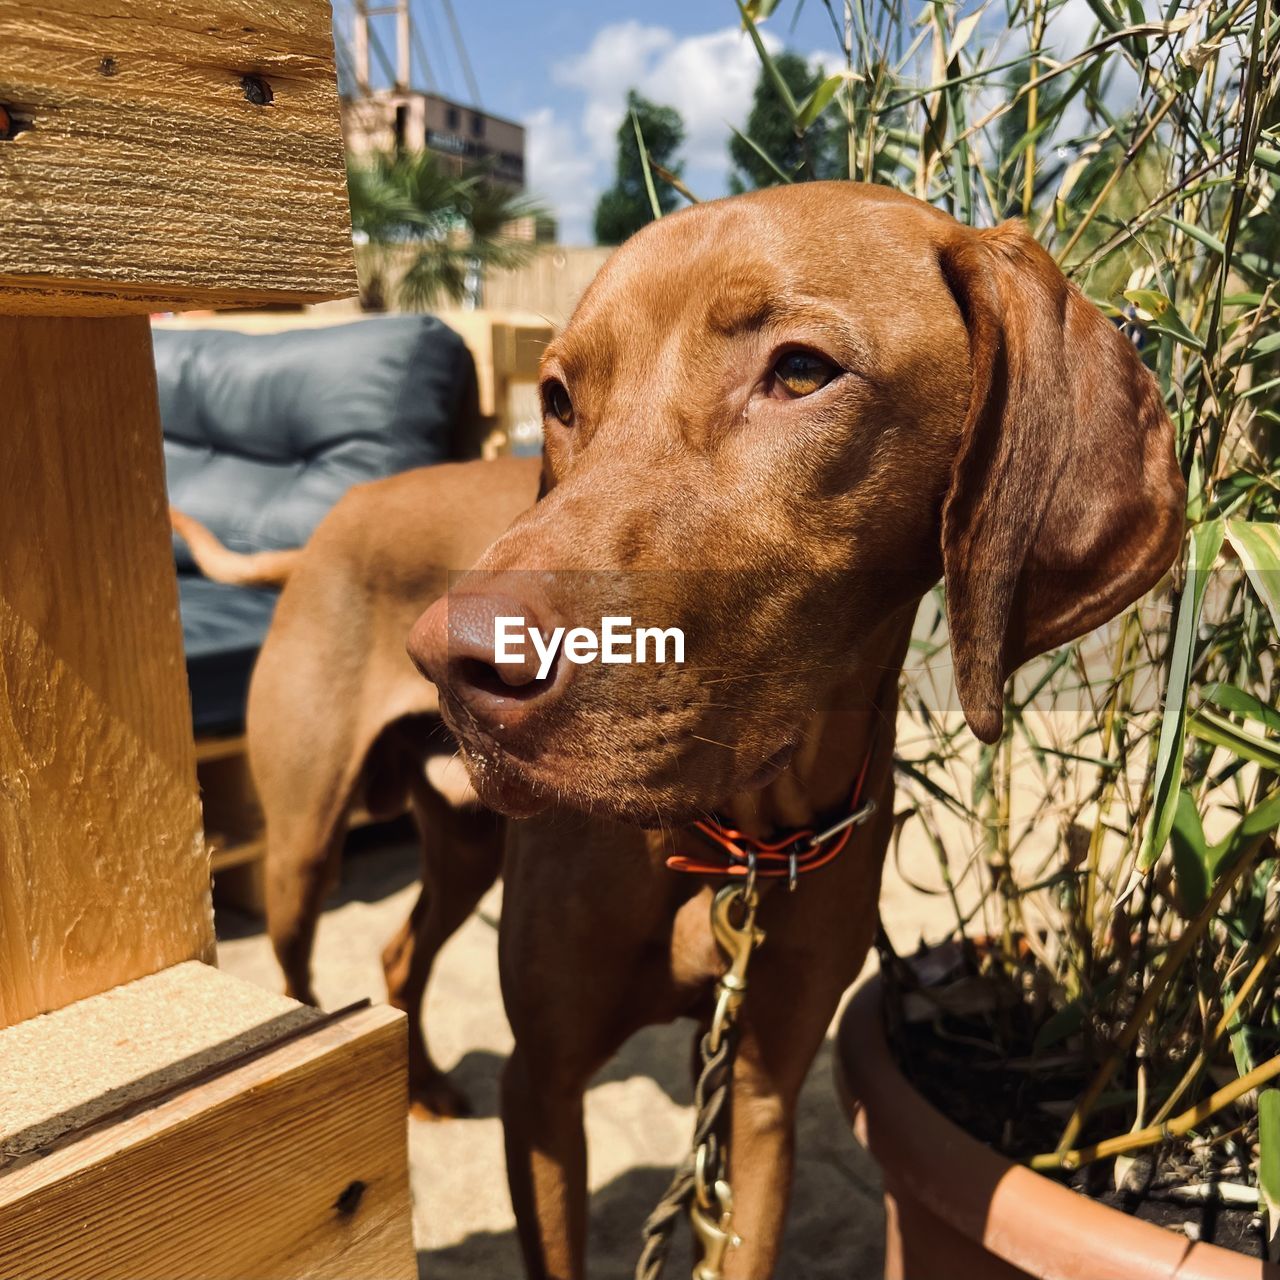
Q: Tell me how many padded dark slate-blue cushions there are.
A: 2